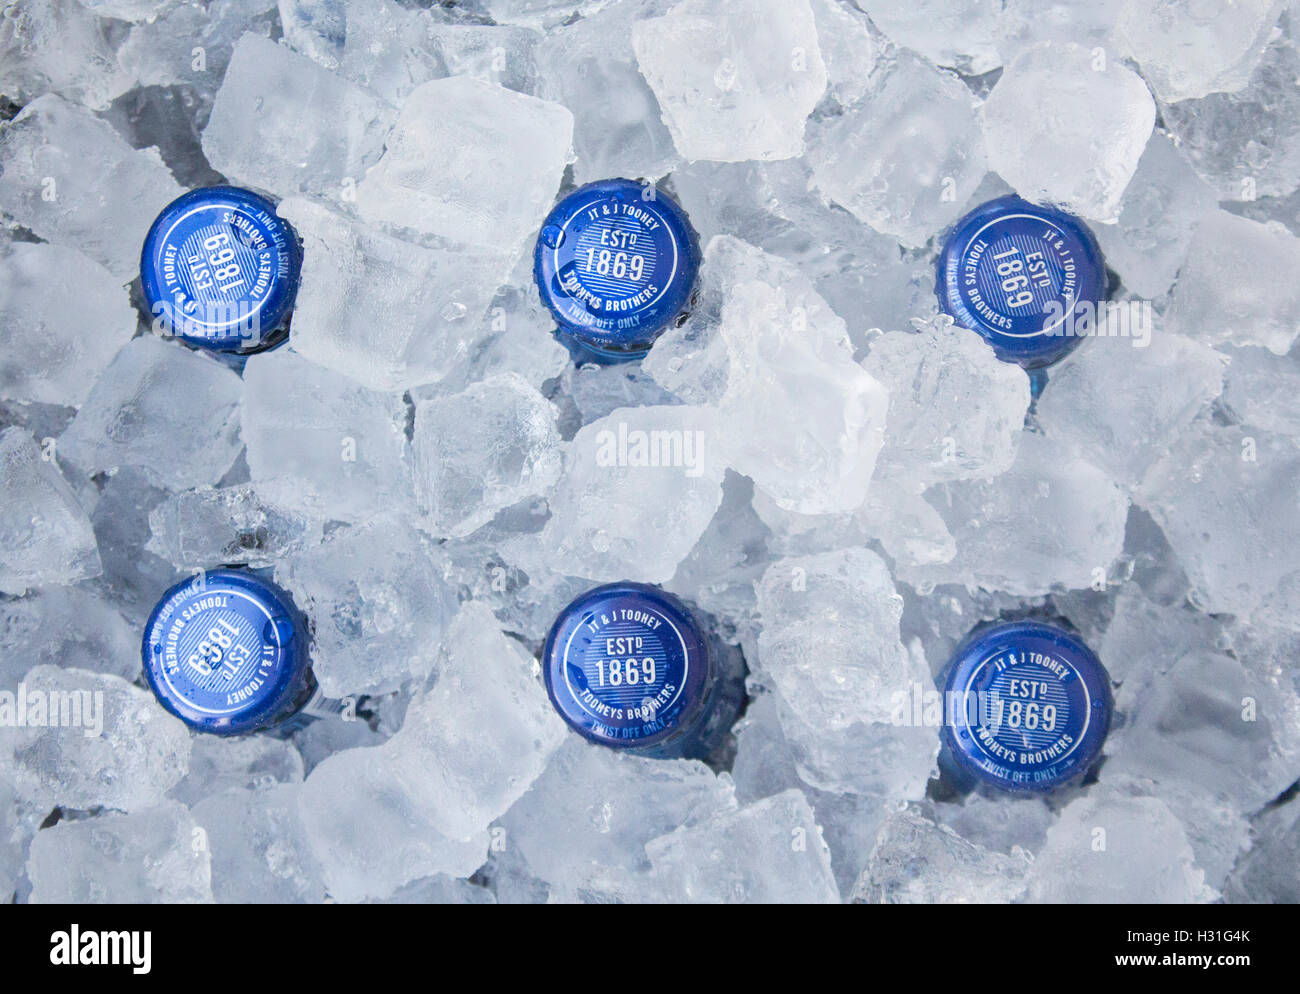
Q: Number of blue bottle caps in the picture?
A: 6